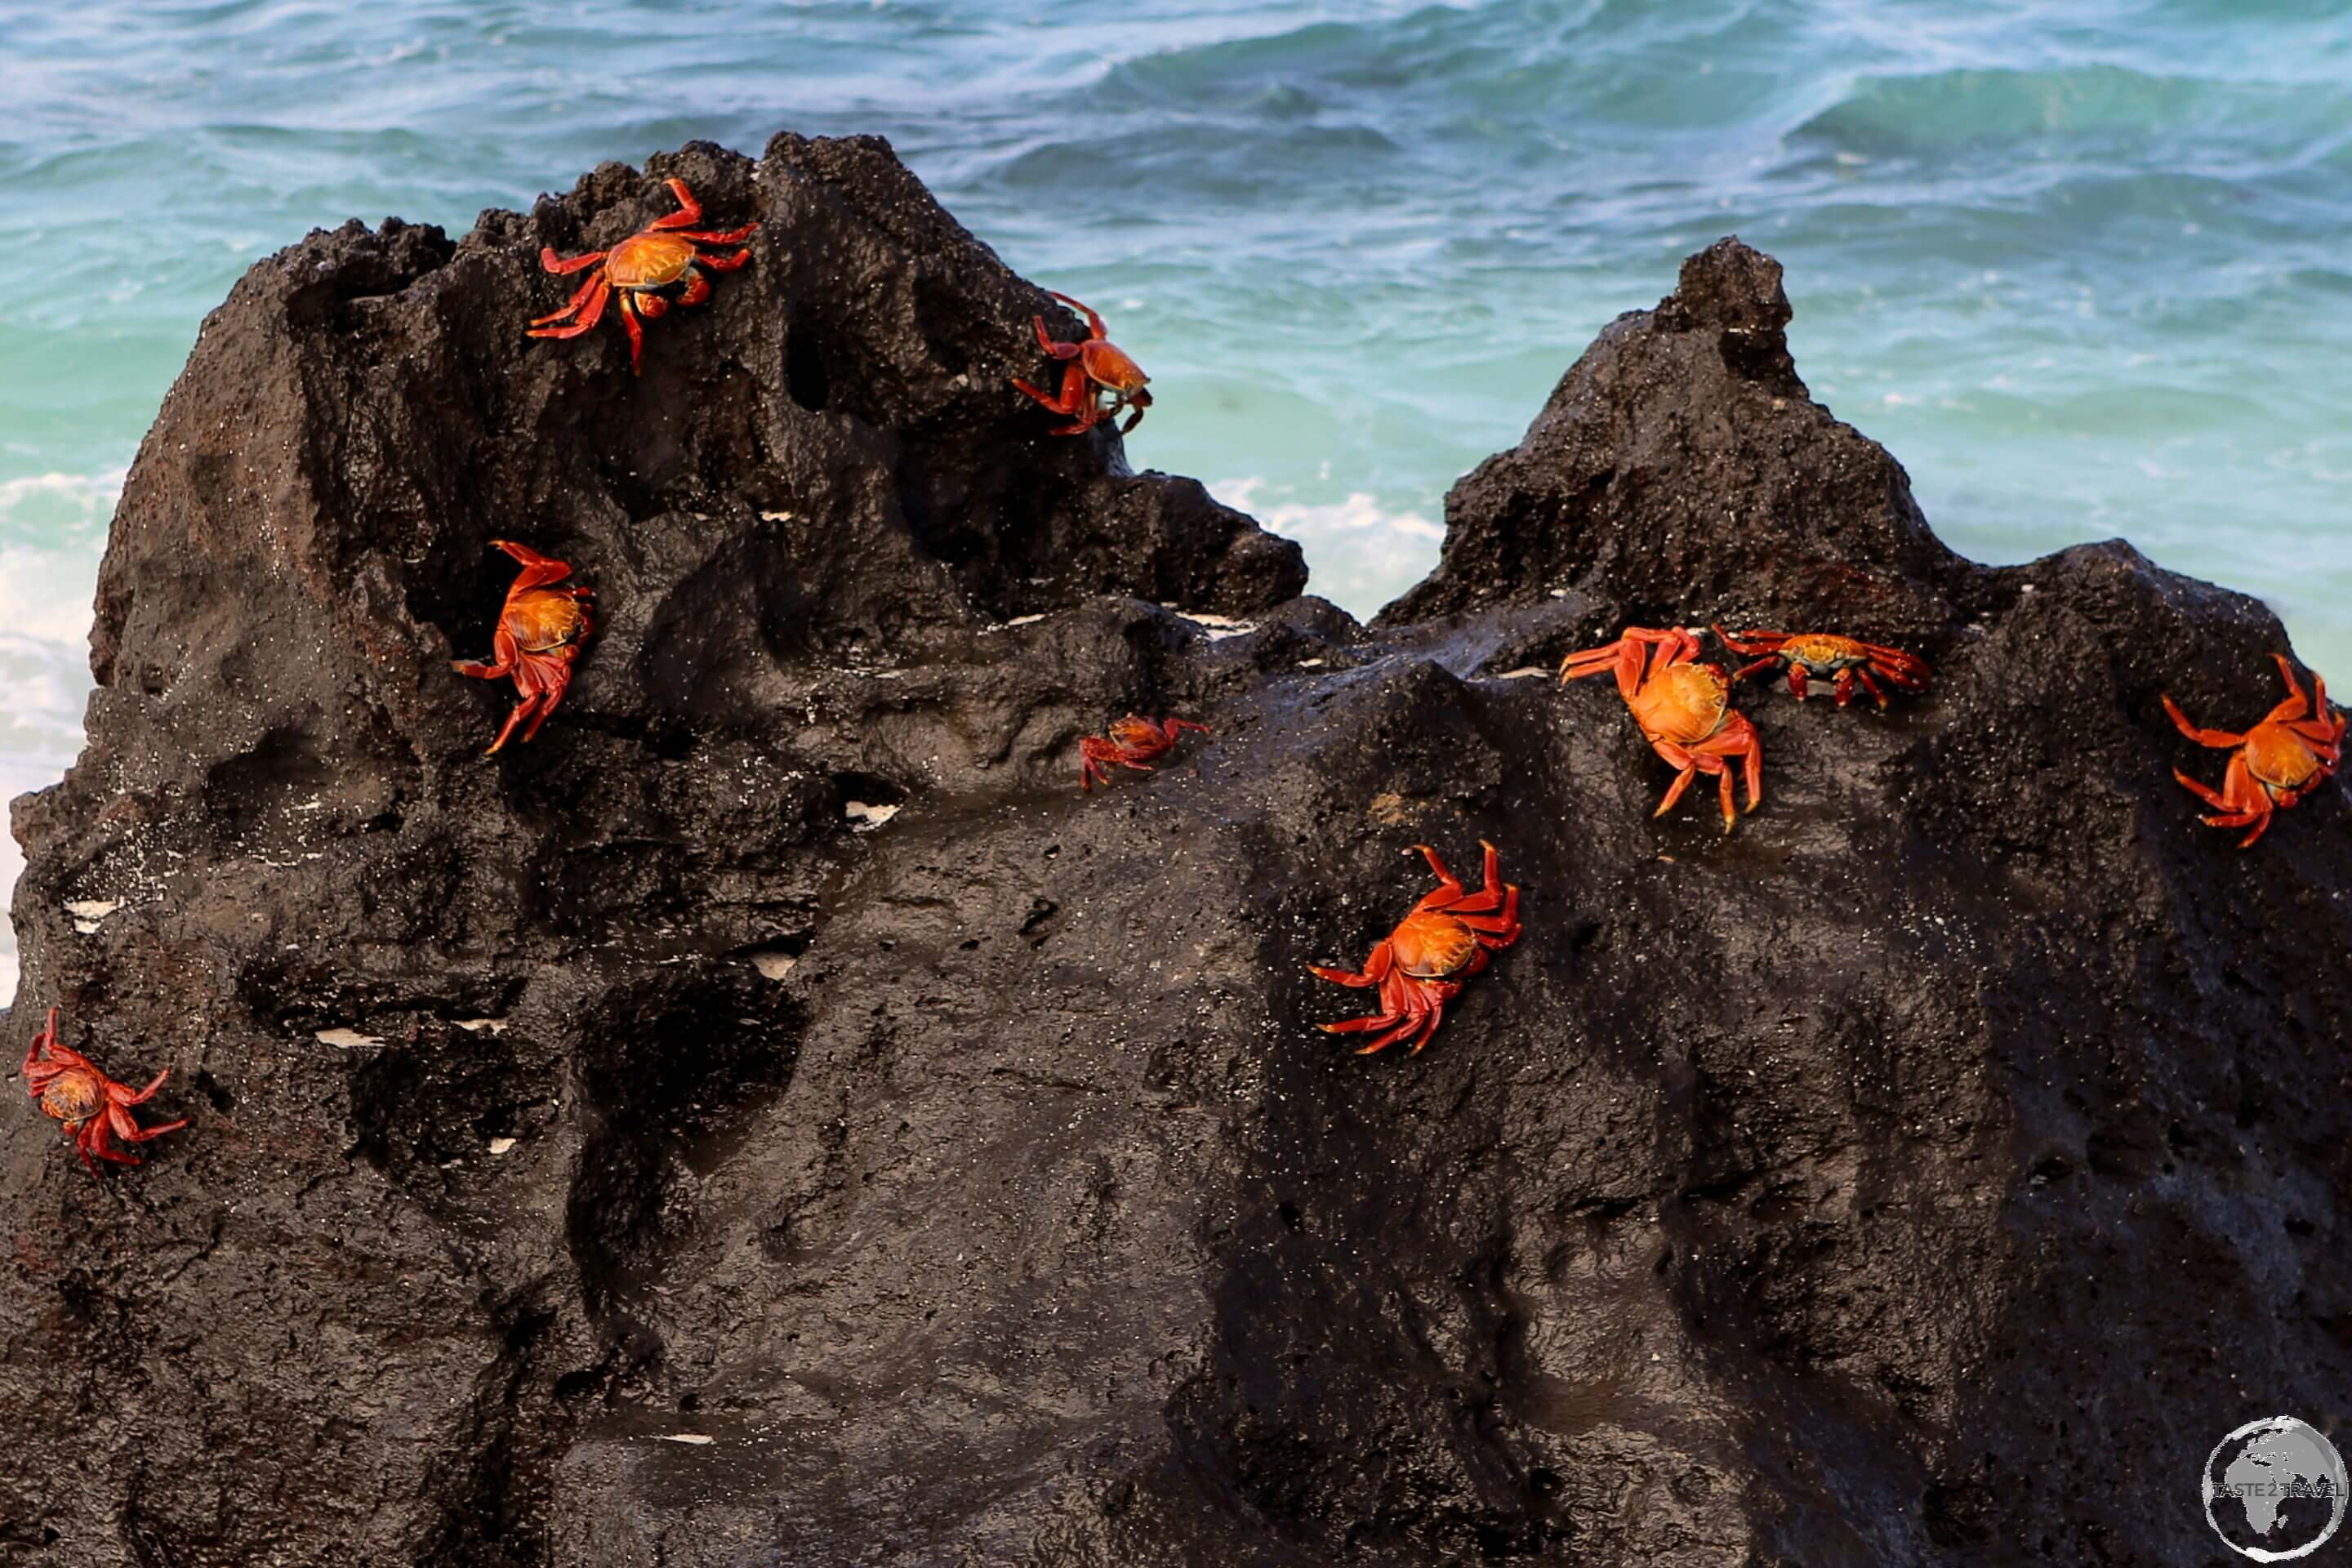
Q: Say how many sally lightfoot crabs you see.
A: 9